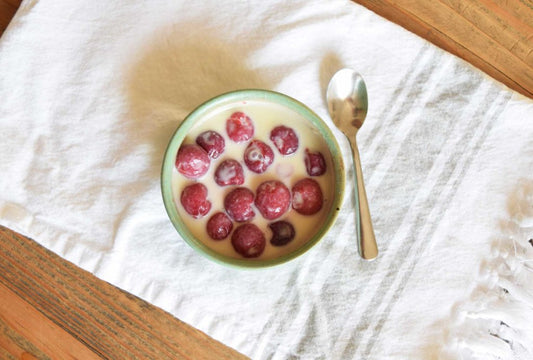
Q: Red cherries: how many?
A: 14